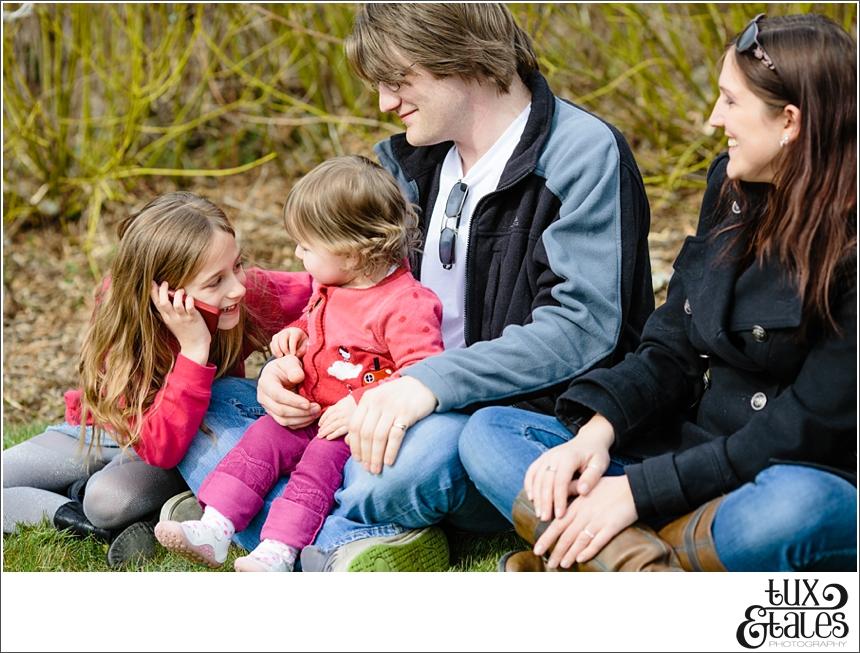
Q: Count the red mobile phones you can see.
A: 1